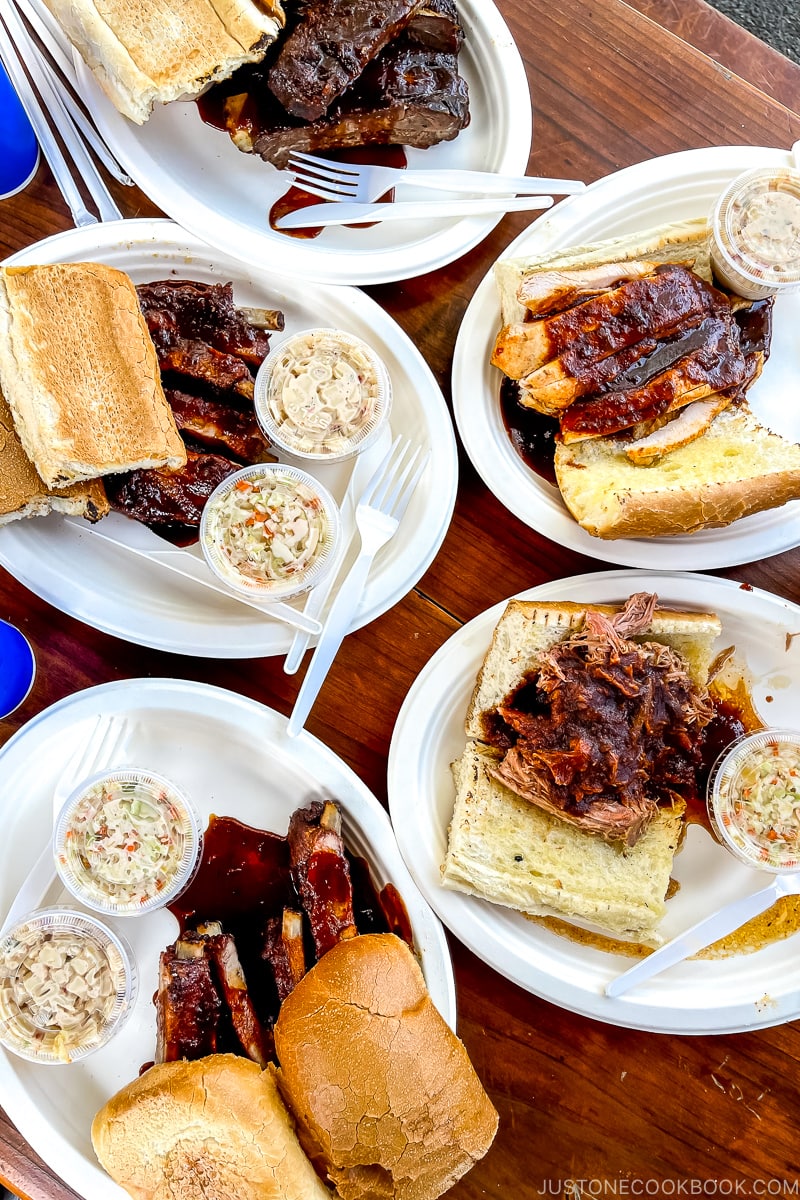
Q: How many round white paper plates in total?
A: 5